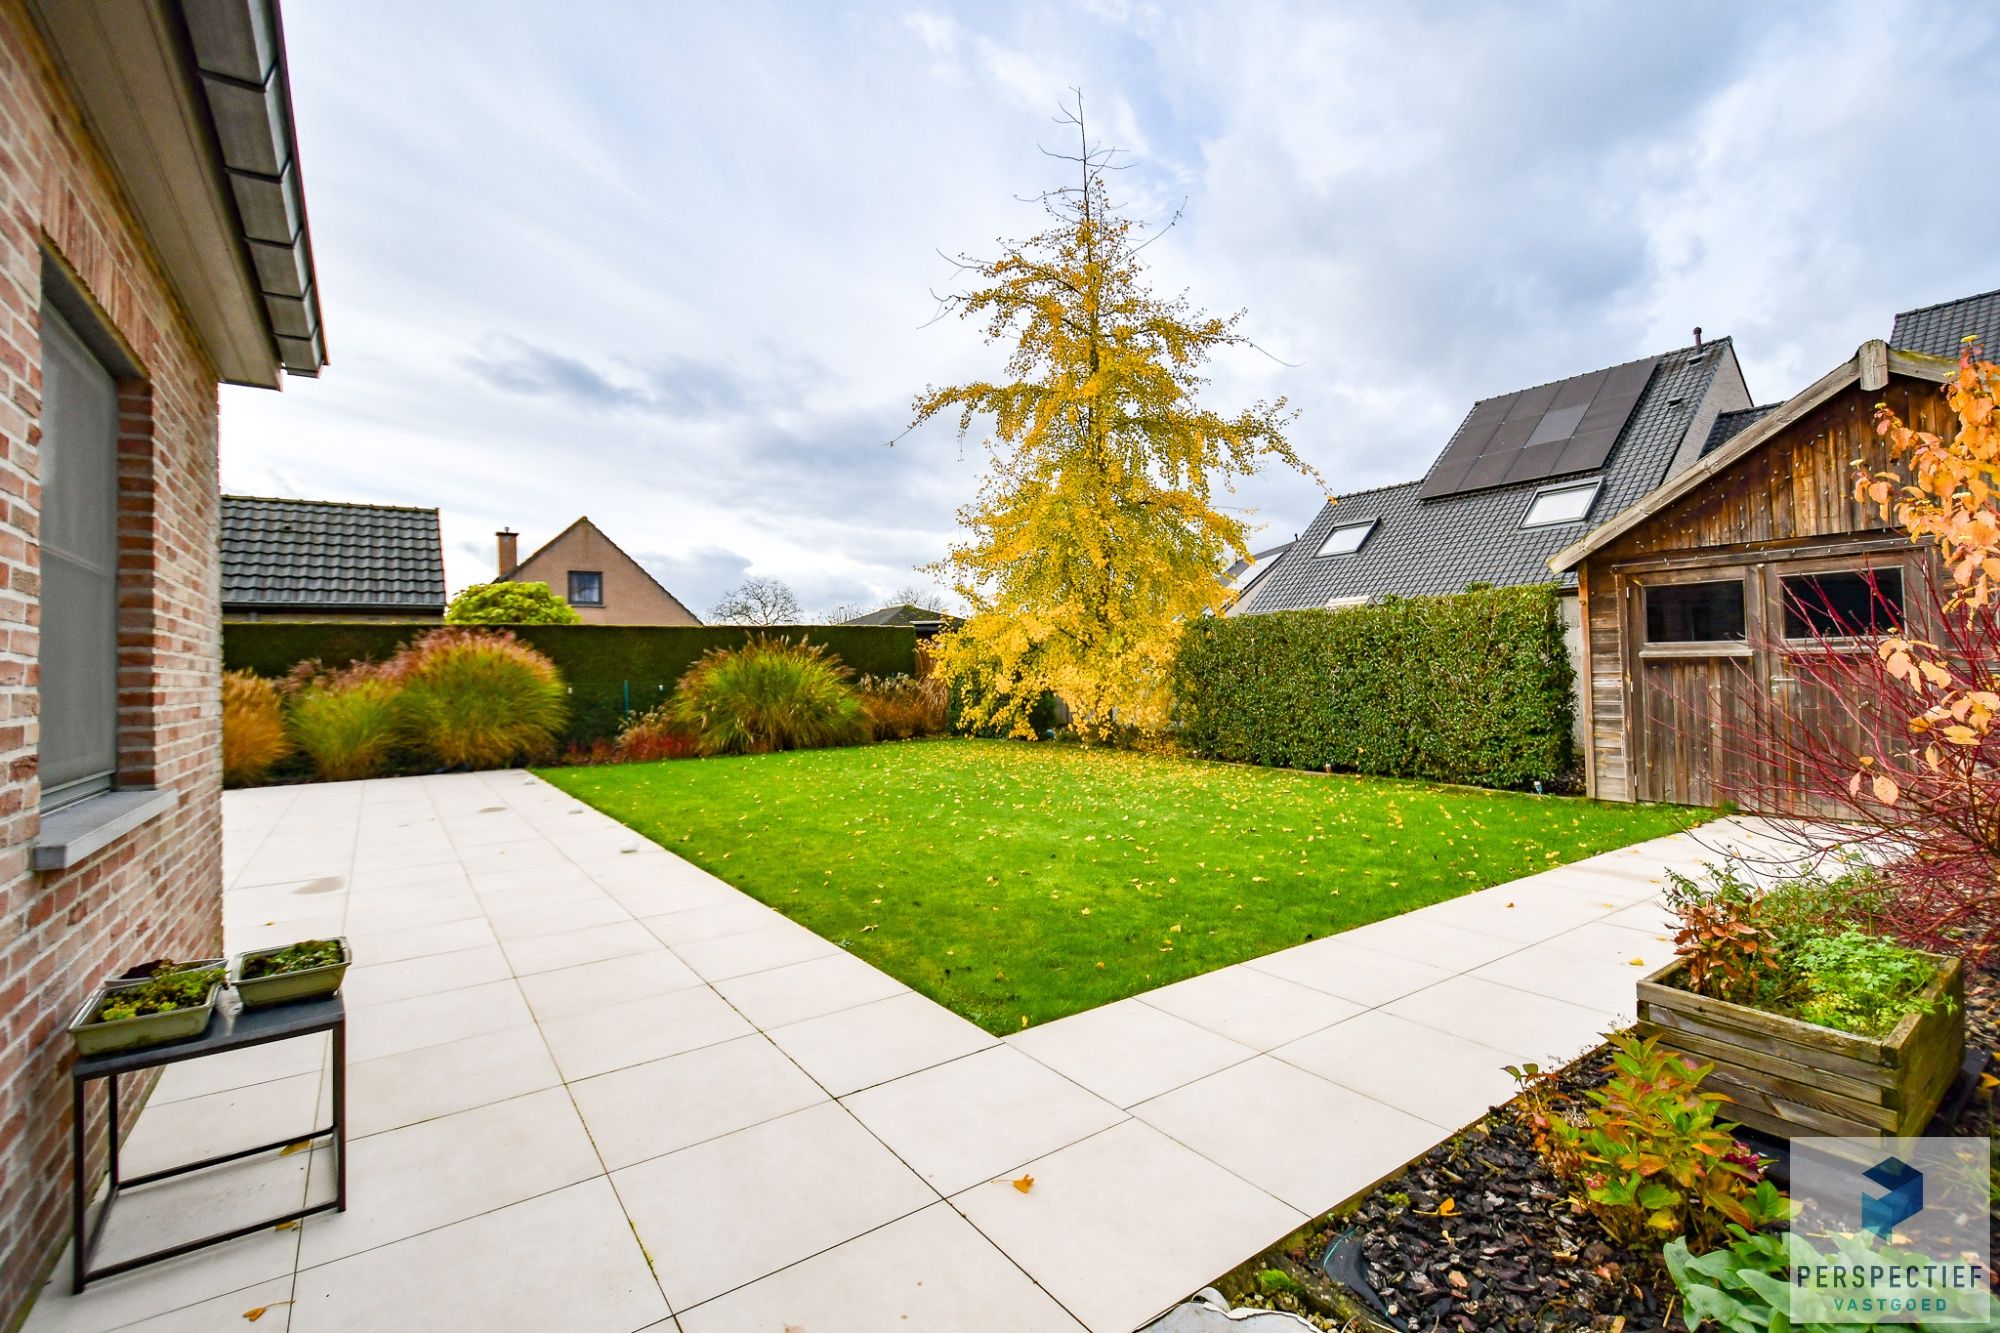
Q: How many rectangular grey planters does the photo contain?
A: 3